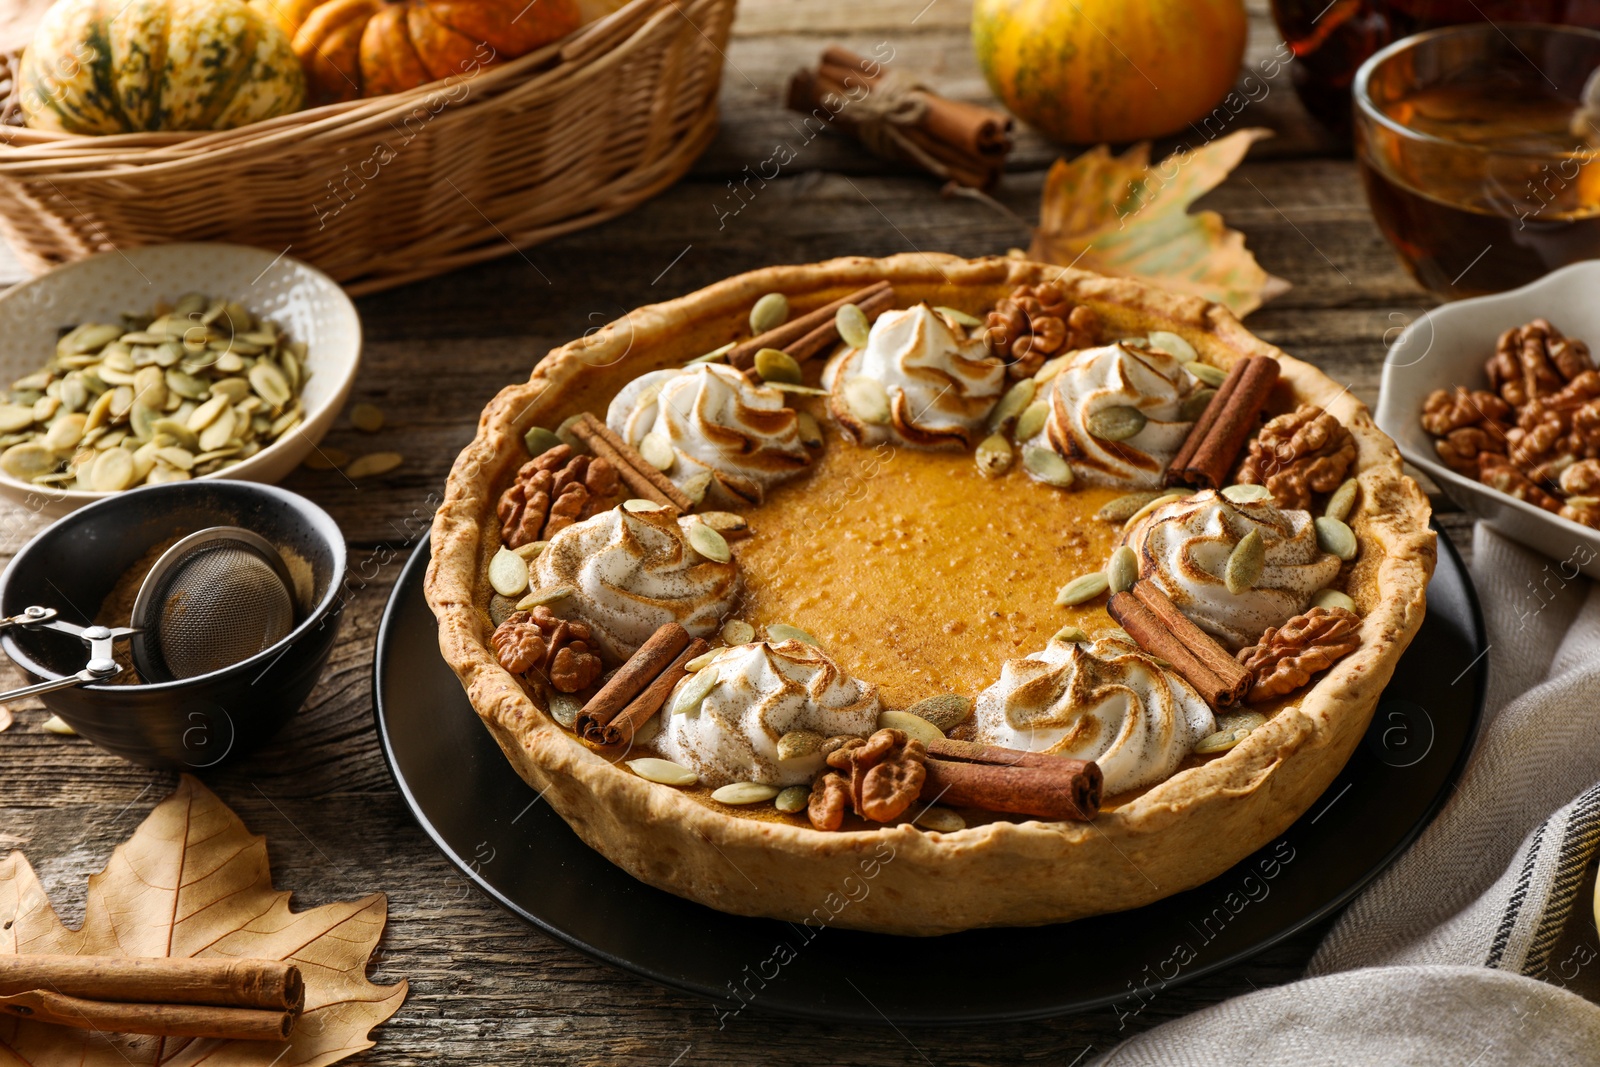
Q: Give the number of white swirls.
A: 7